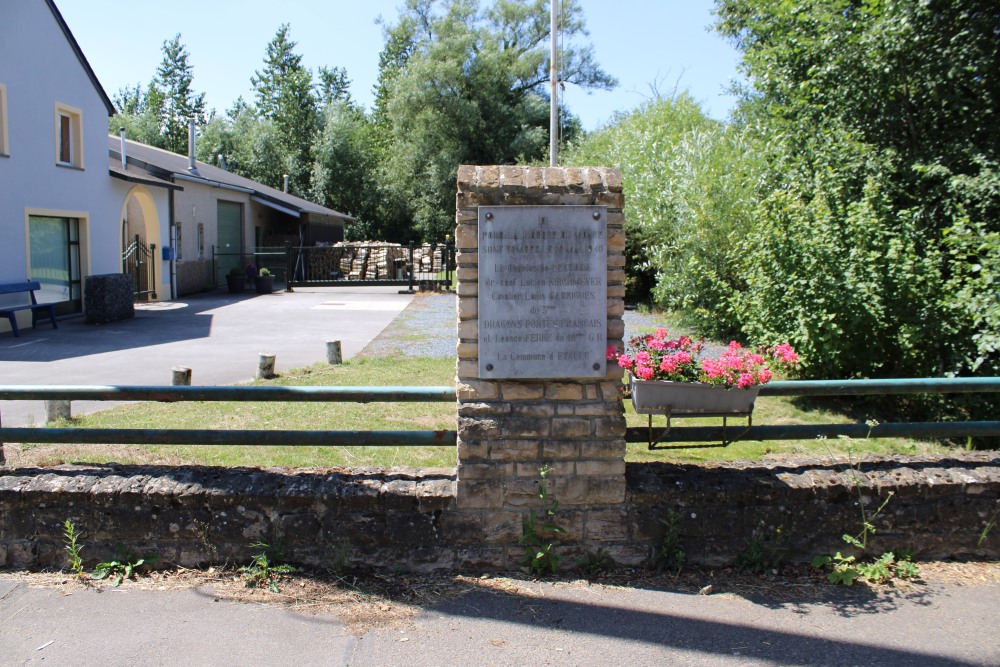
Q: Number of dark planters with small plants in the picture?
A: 2